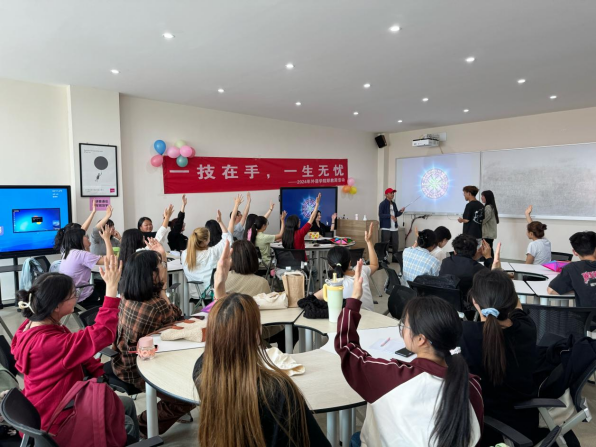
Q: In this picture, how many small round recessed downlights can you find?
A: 14